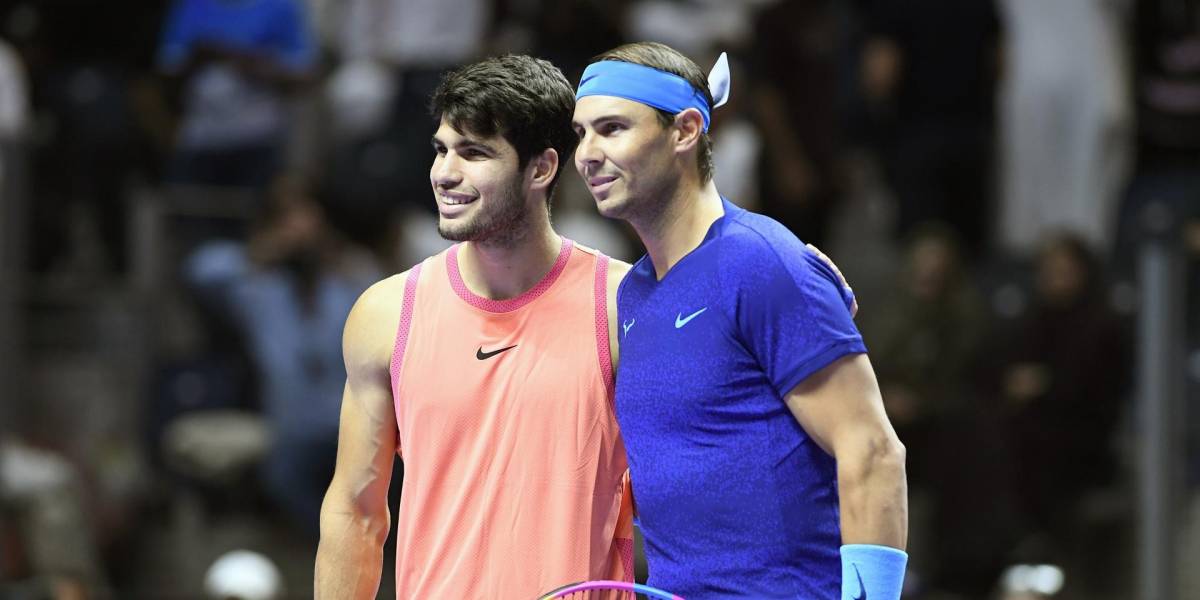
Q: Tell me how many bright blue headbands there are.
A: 1